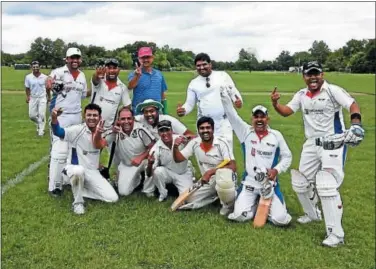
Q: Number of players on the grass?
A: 12